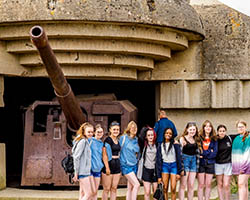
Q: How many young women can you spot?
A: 10